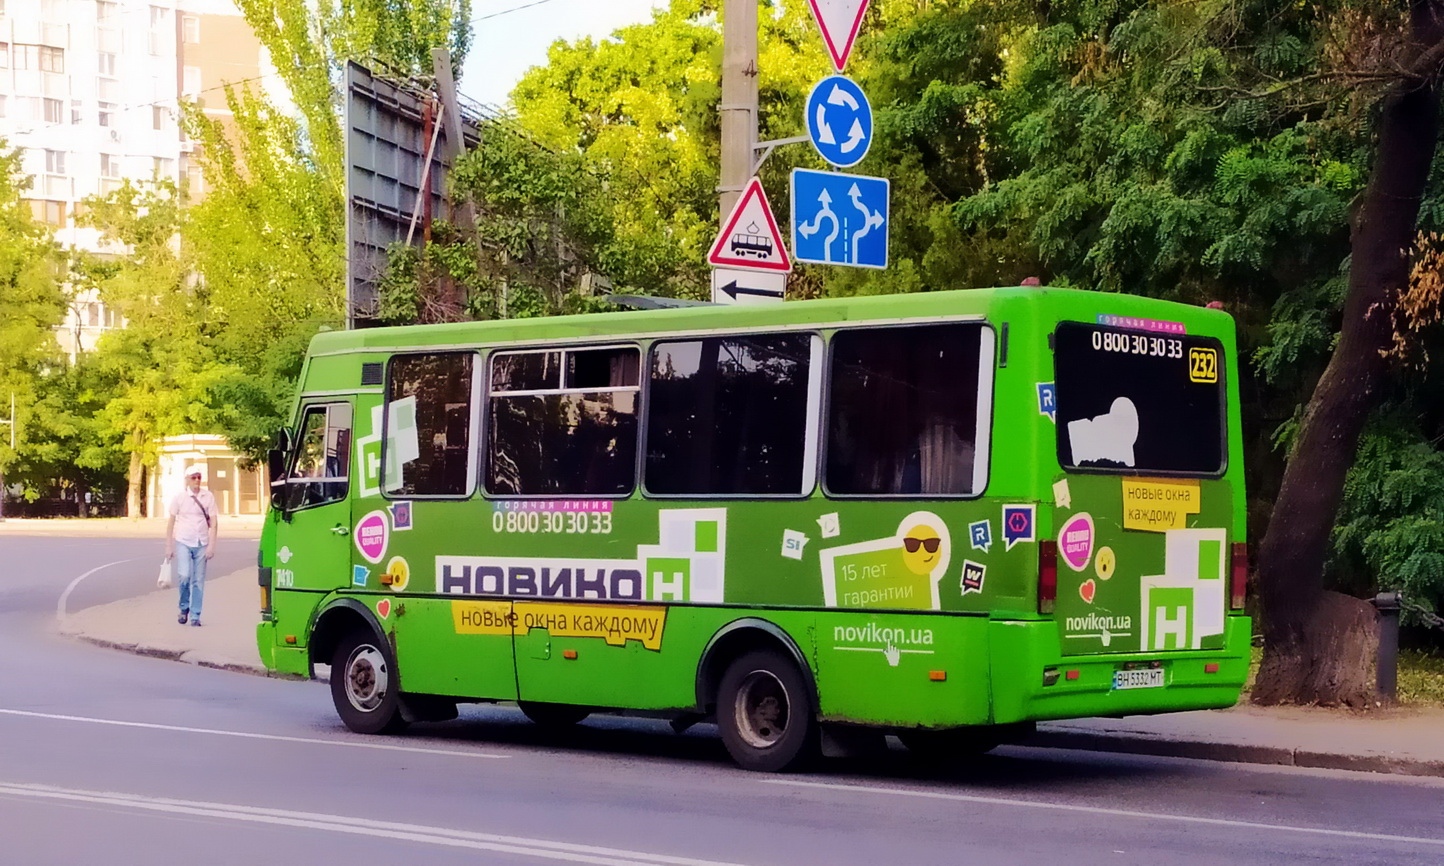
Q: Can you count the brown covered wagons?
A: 0